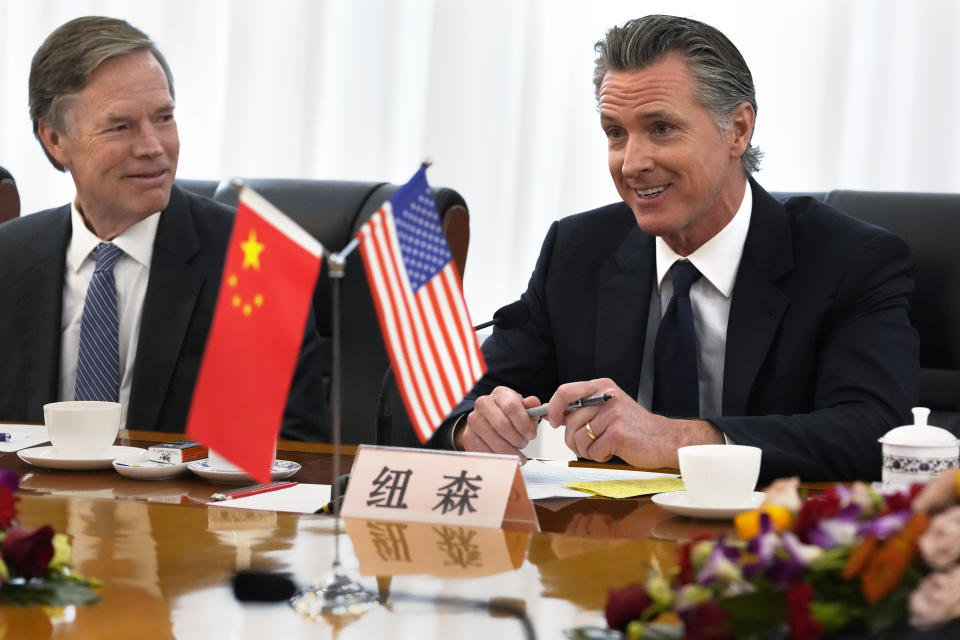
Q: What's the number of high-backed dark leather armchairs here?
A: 3